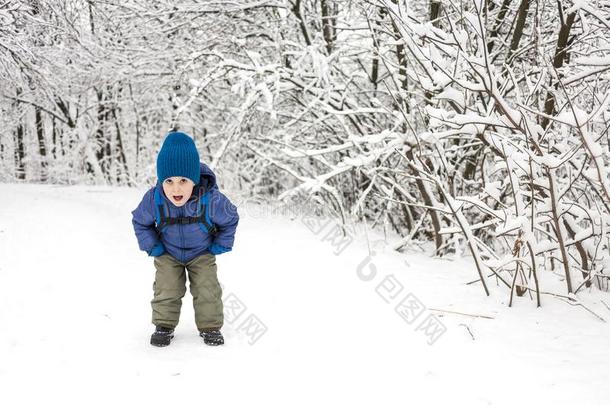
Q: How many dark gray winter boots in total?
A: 2